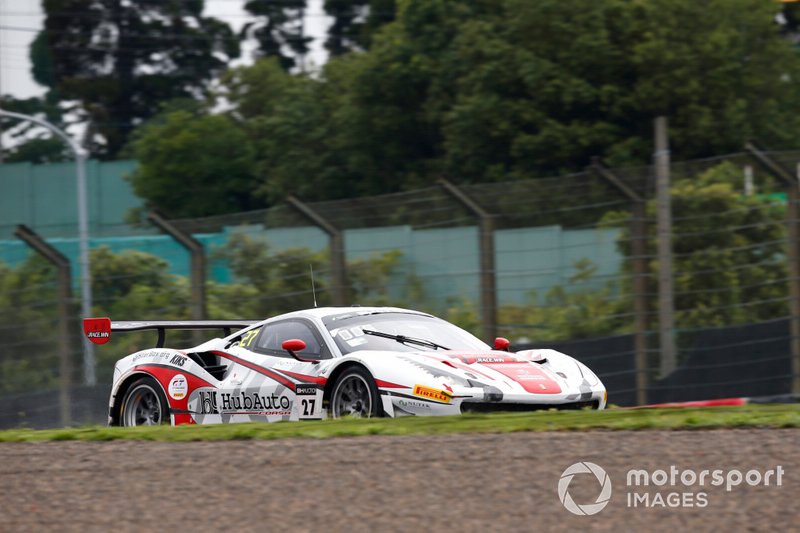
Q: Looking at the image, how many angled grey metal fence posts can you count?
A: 6